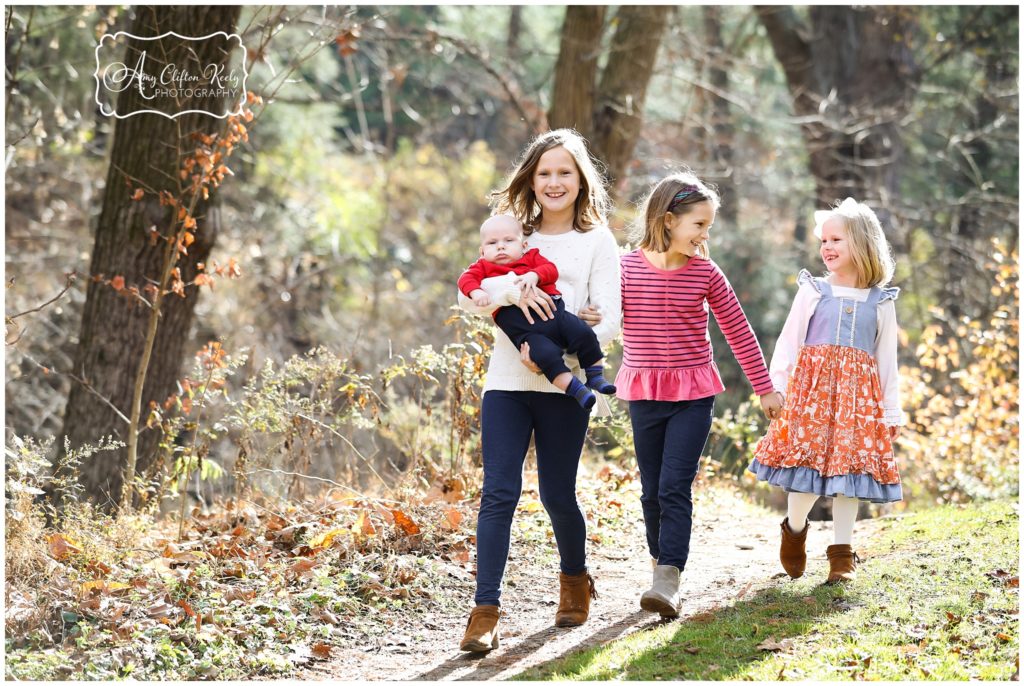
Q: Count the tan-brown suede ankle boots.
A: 4